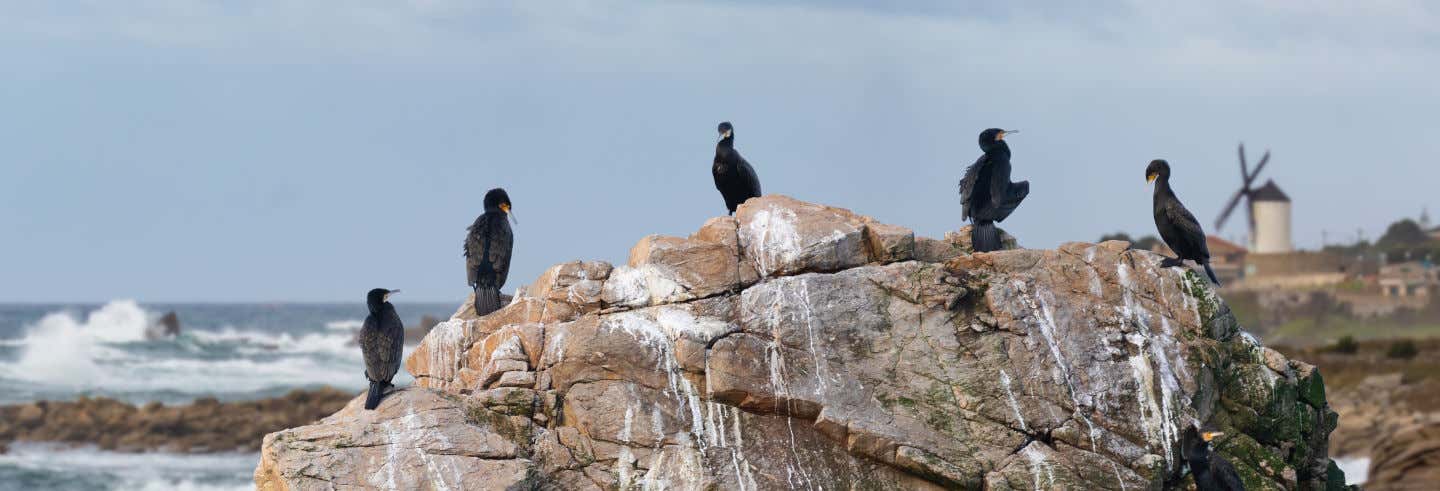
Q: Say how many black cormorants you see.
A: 6